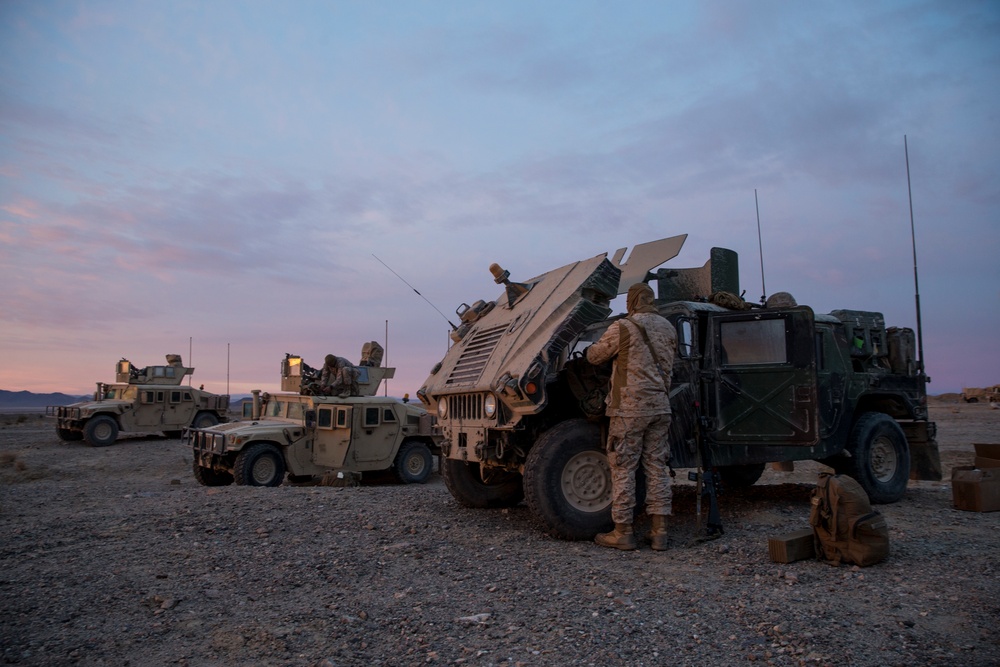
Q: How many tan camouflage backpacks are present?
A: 1